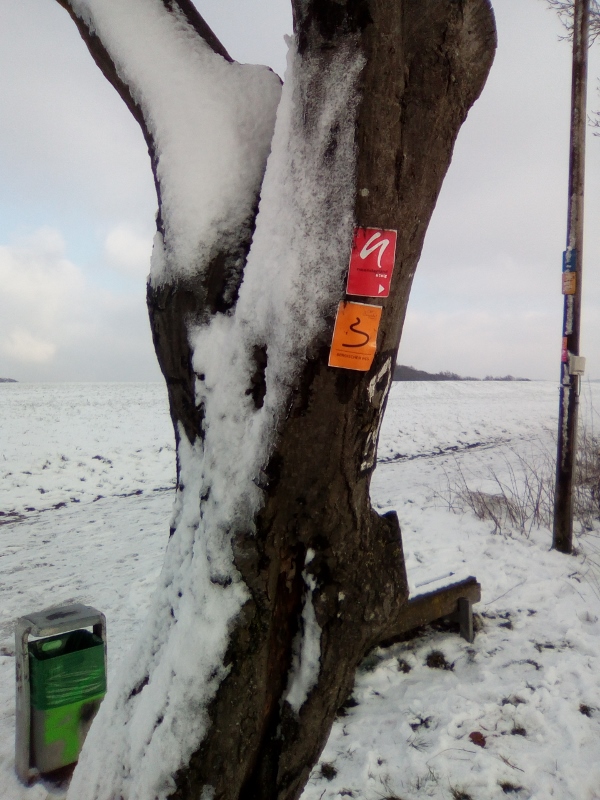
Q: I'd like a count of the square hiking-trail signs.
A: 2